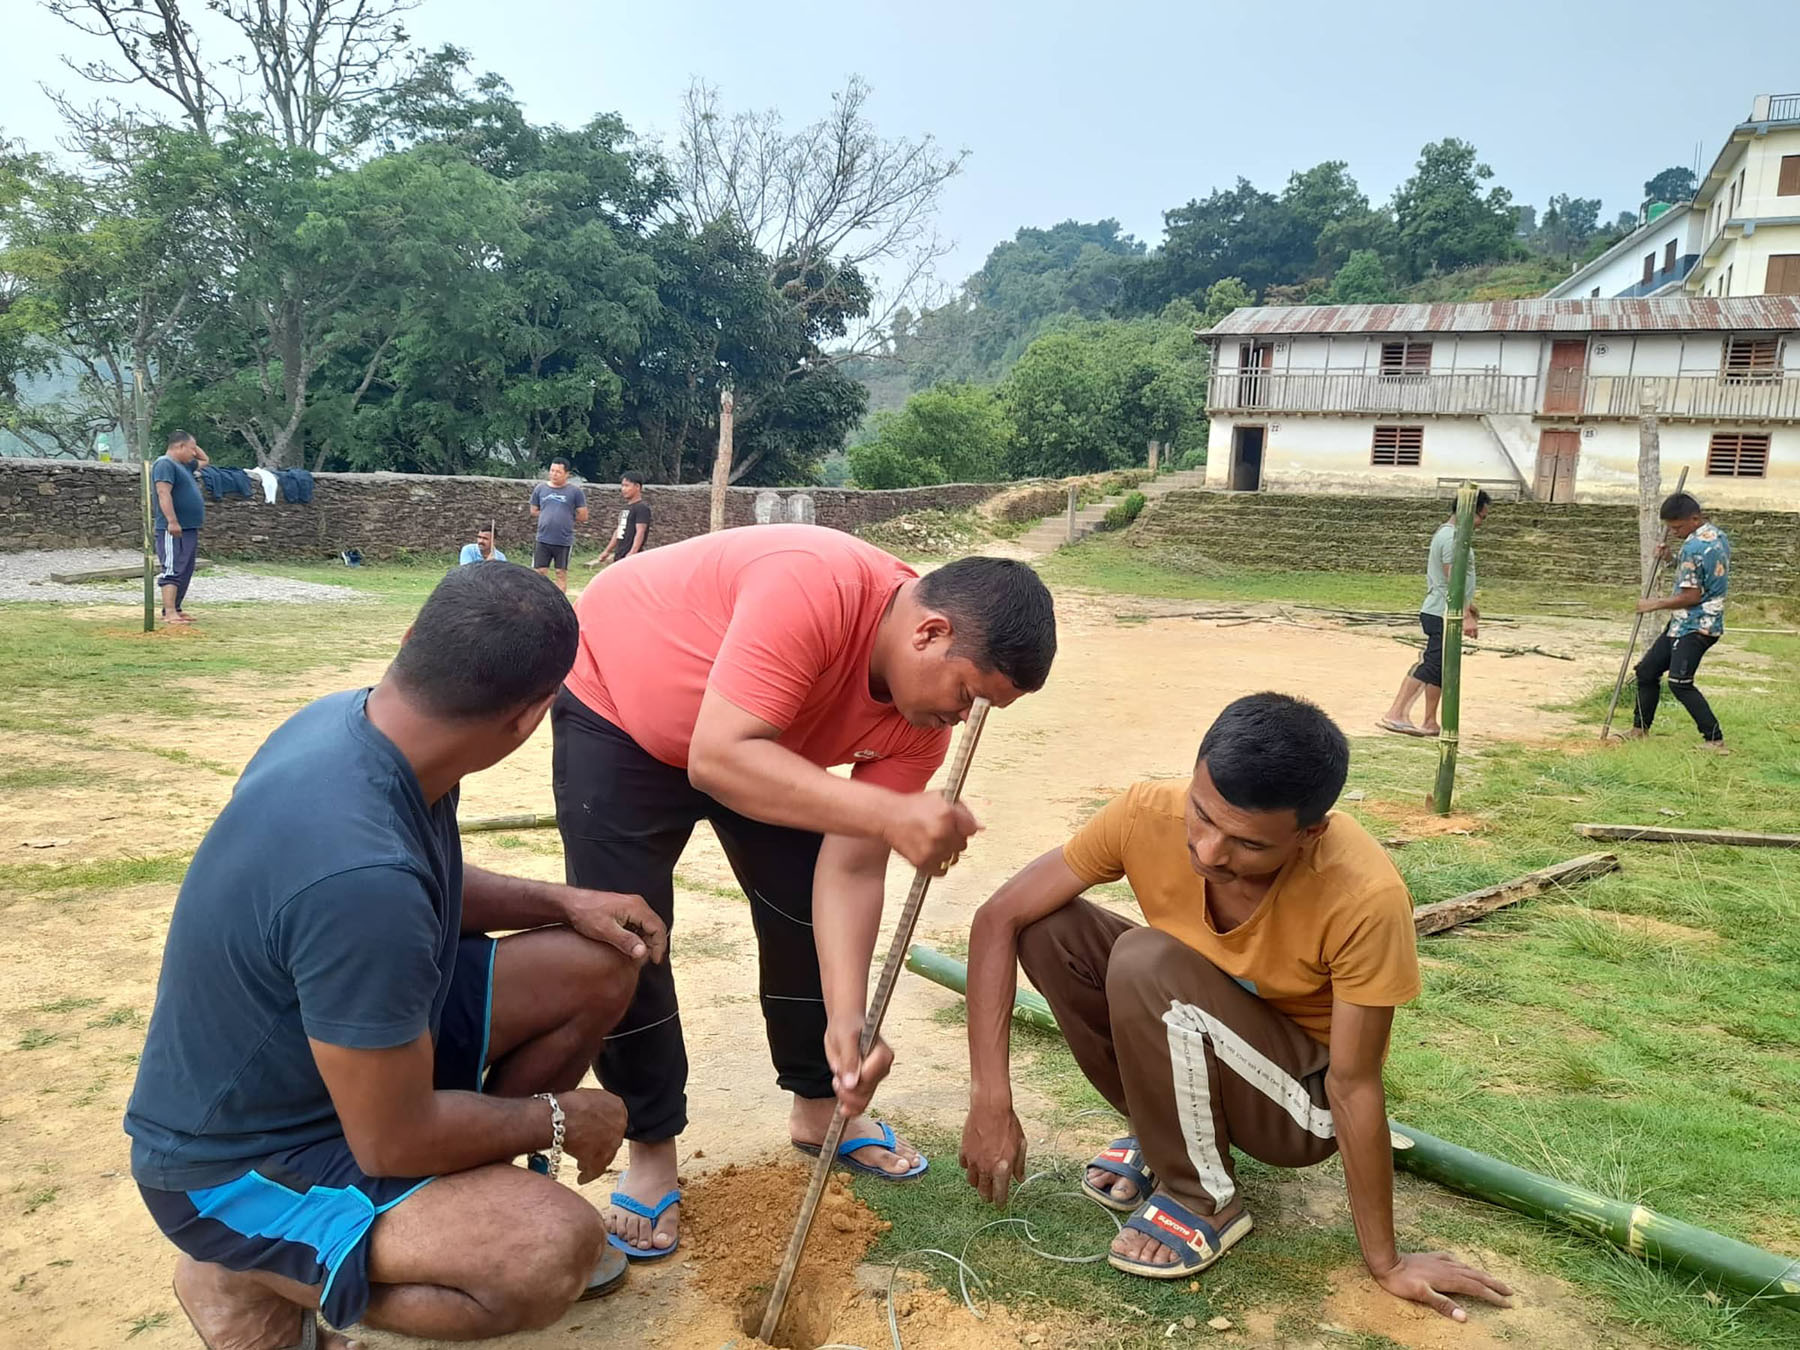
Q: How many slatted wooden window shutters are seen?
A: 4